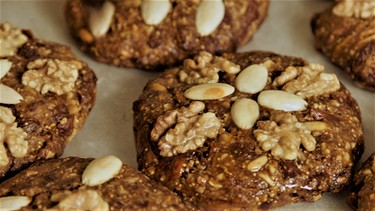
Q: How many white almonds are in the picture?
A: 11